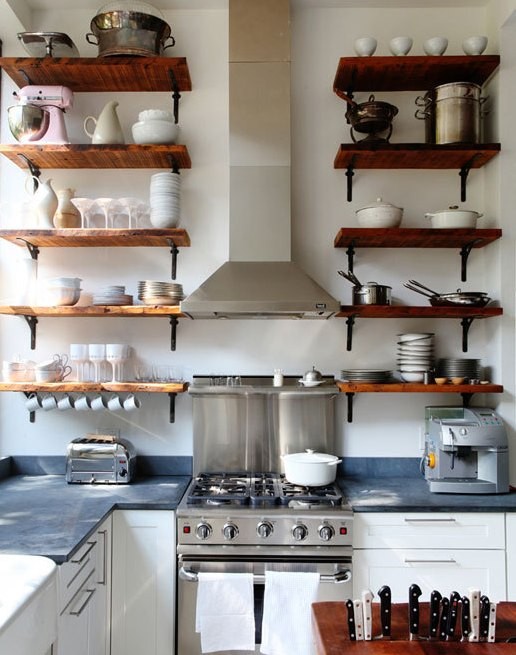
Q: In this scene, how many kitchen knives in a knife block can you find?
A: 12